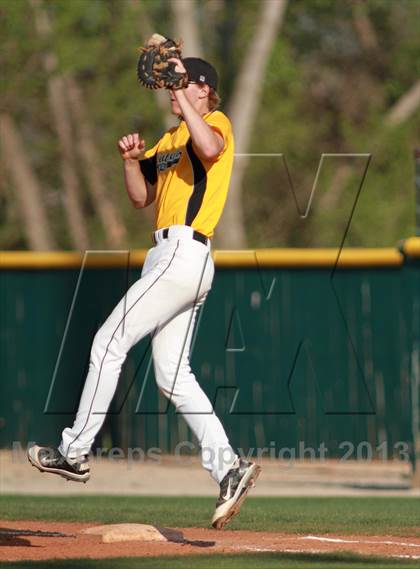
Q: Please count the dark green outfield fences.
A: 1